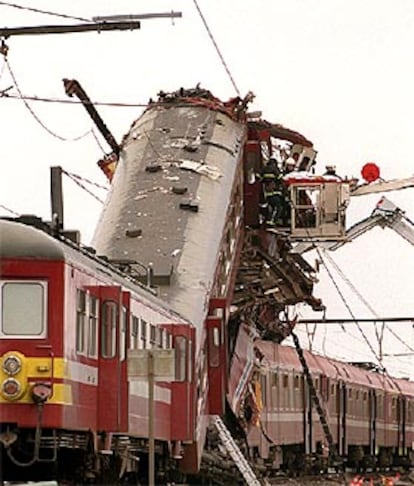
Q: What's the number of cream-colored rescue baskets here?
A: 1